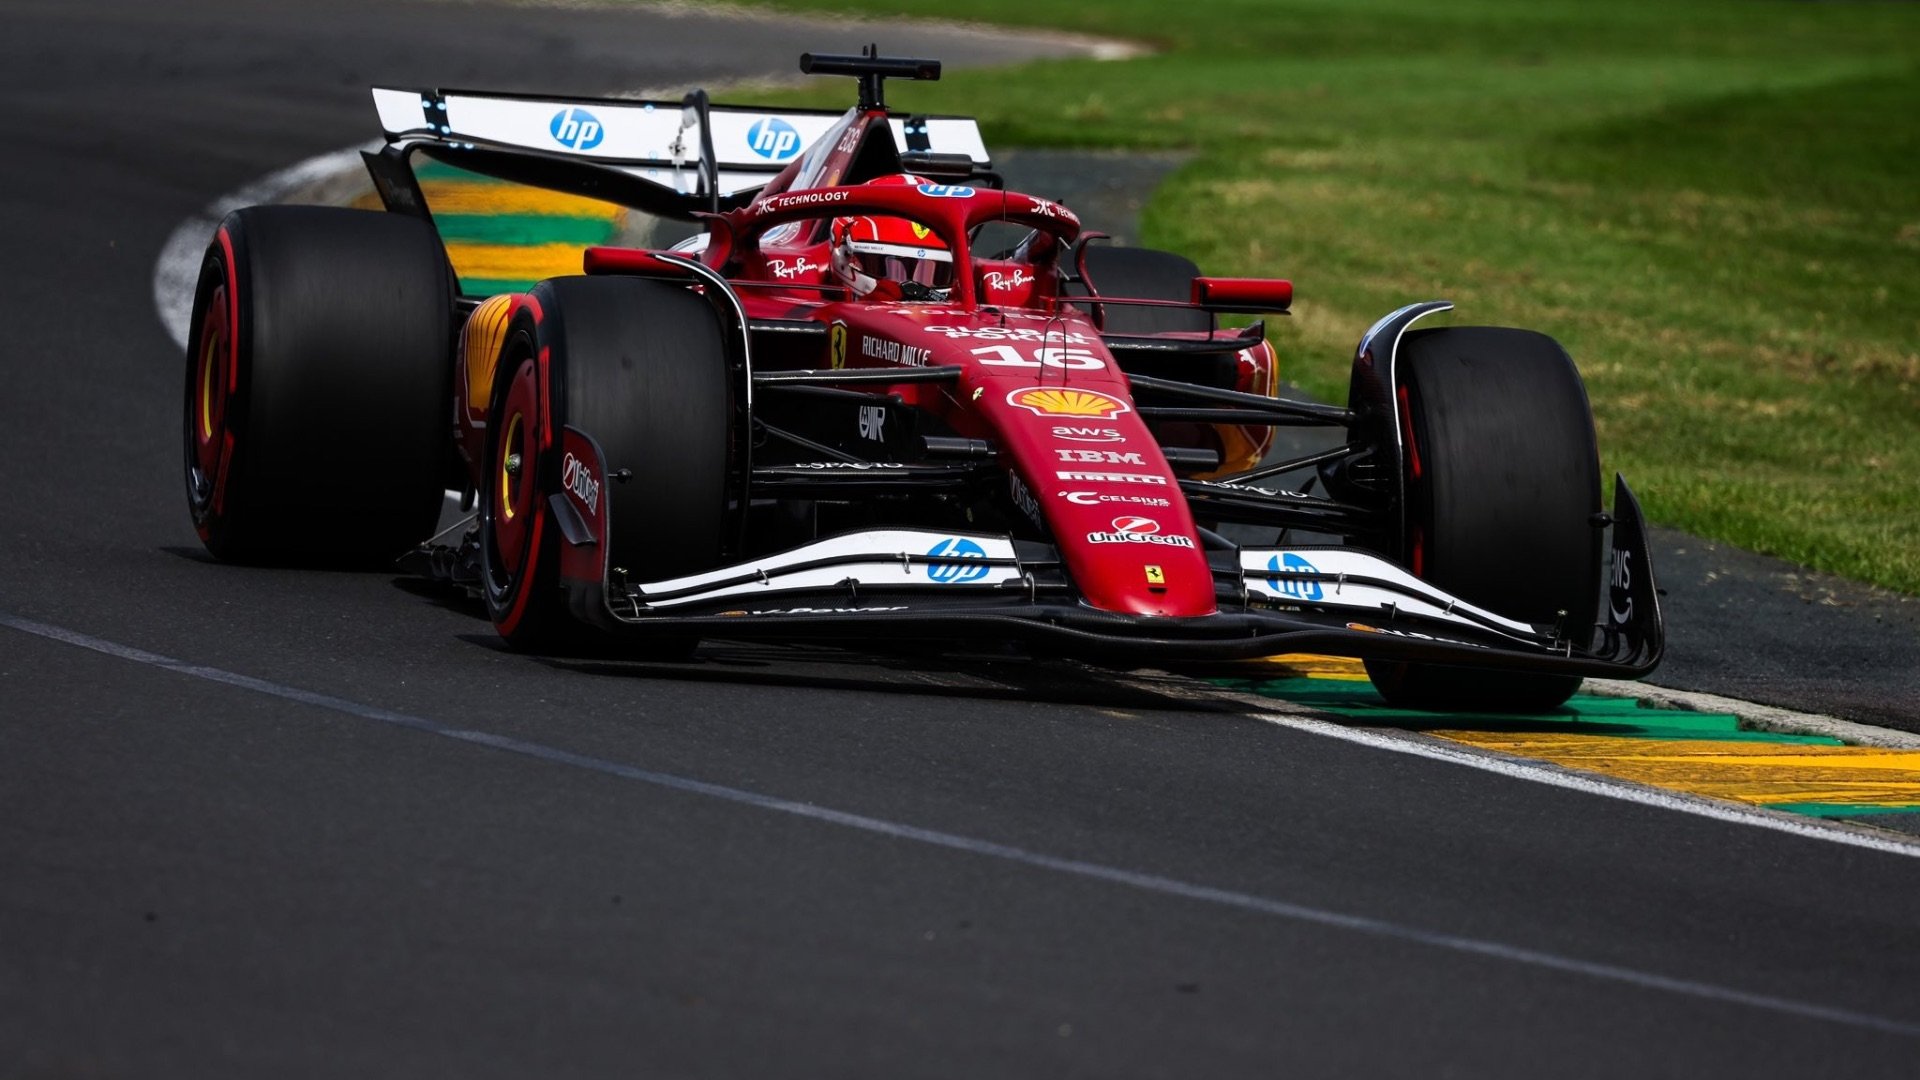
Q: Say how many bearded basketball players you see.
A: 0